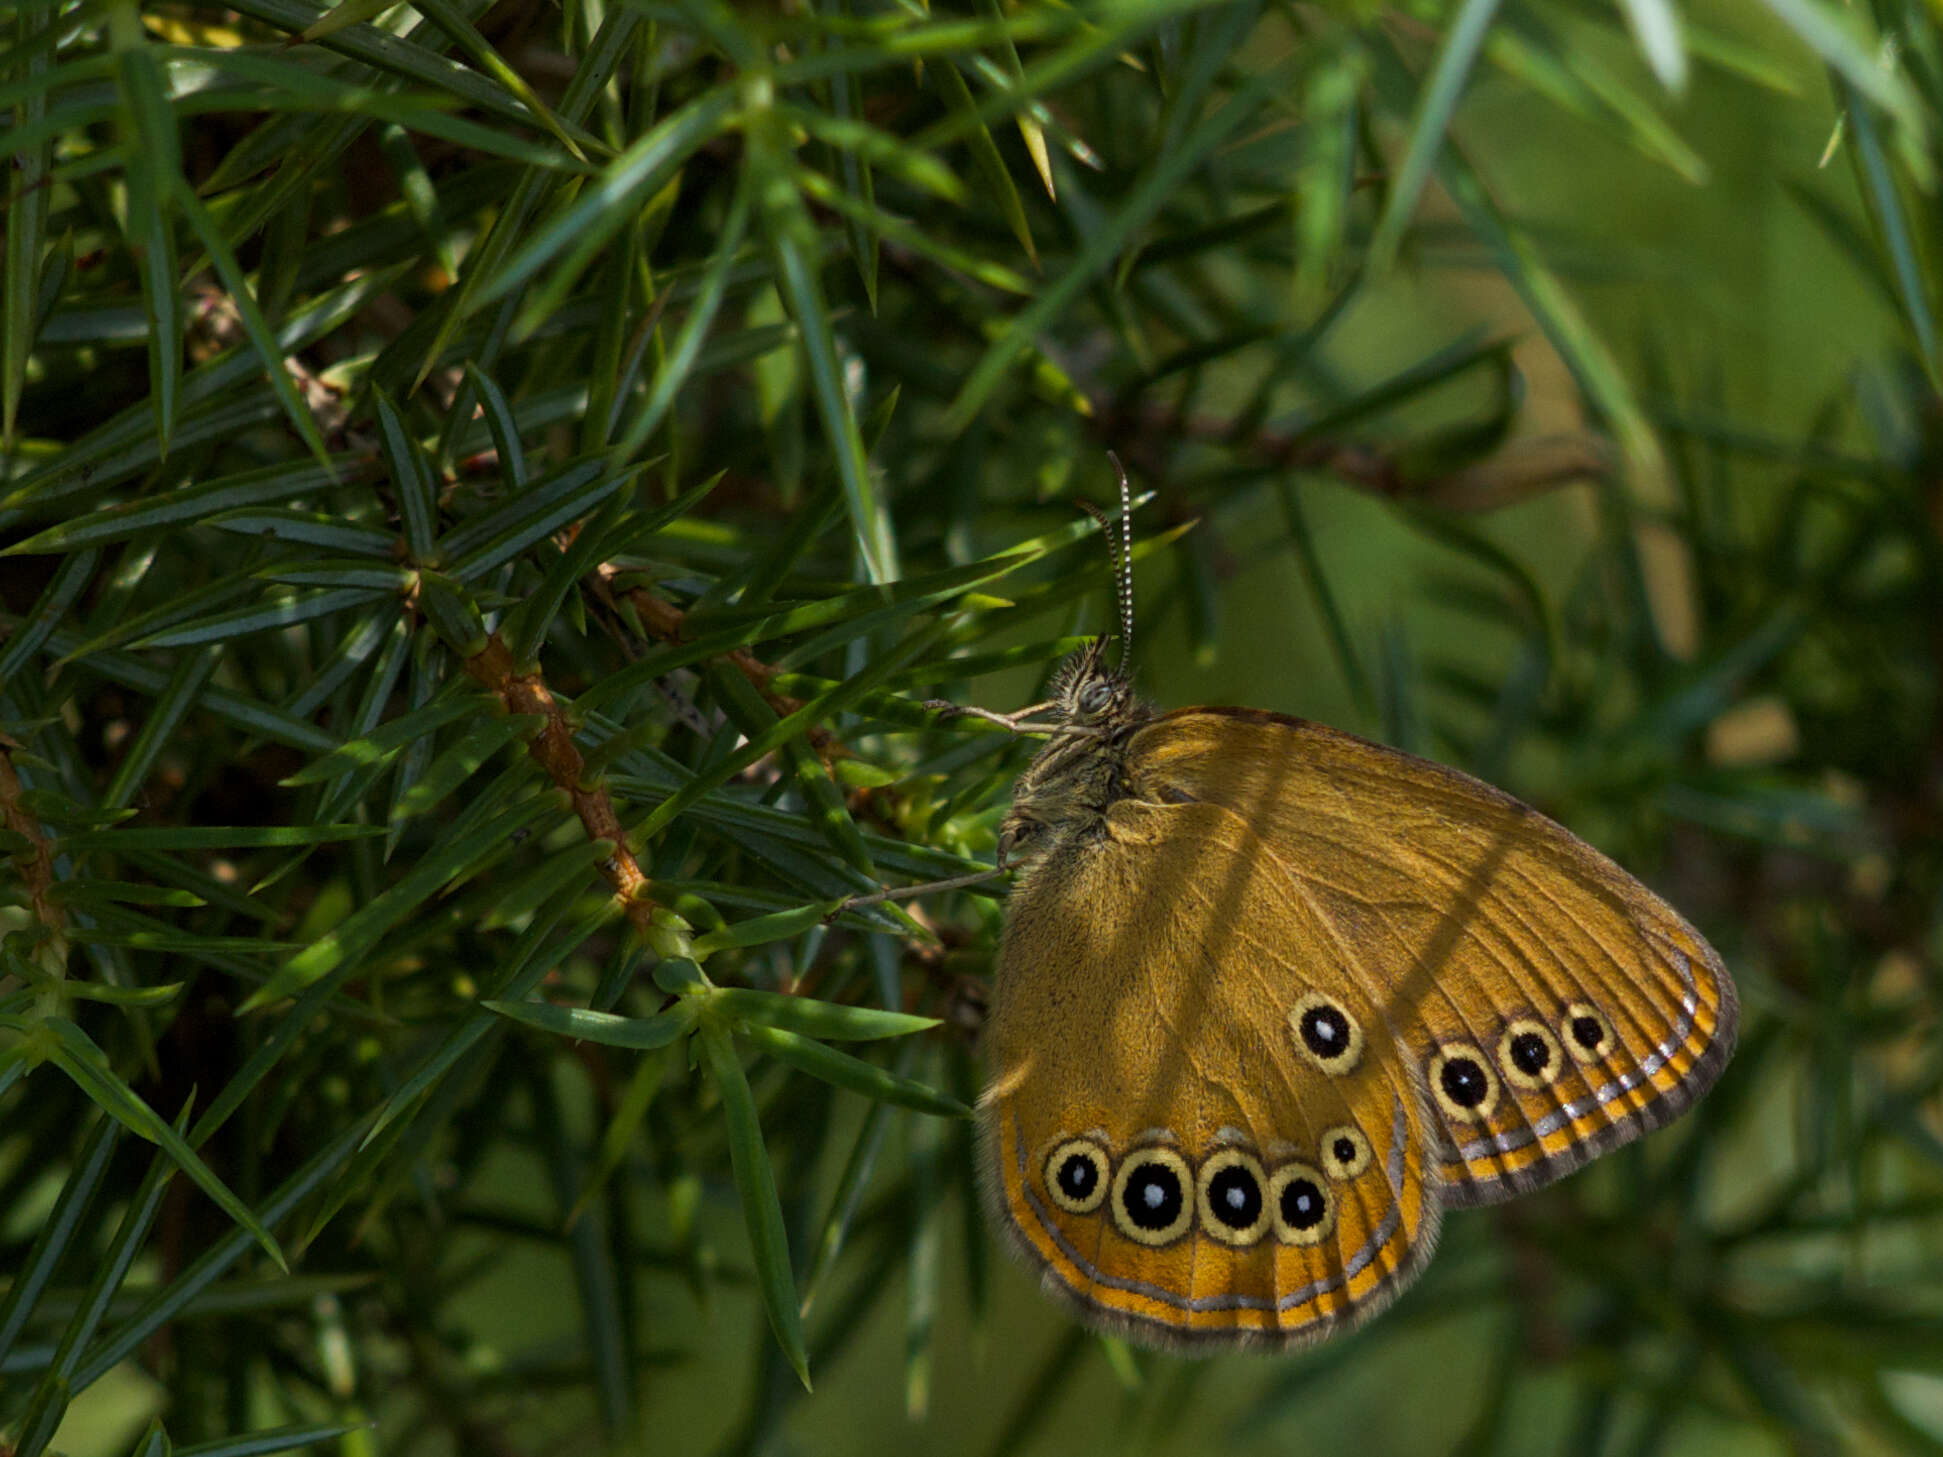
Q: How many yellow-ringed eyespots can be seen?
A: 9